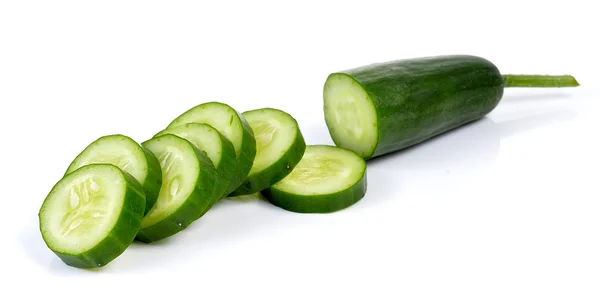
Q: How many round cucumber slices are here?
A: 7